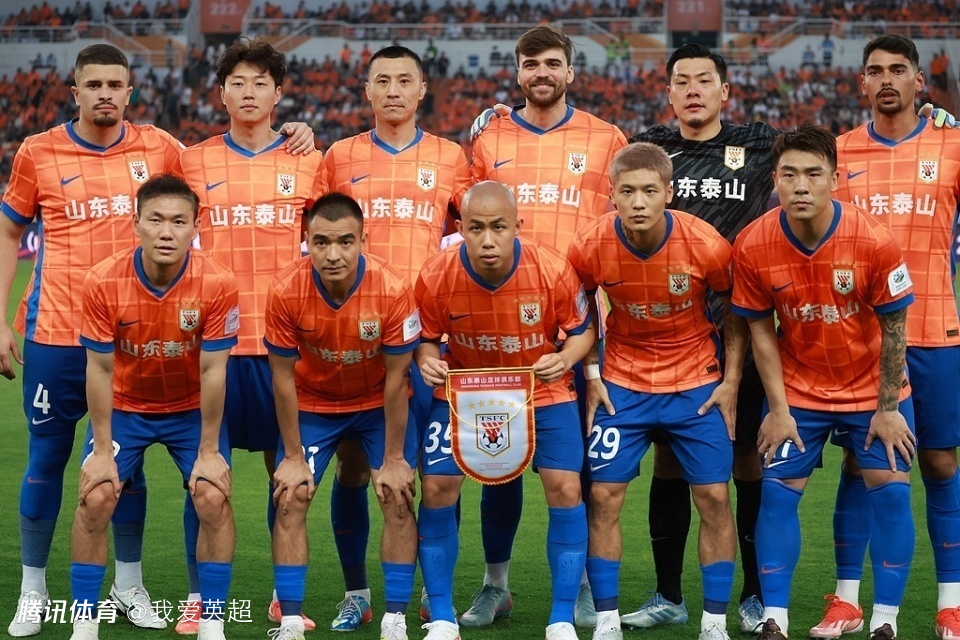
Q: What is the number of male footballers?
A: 11